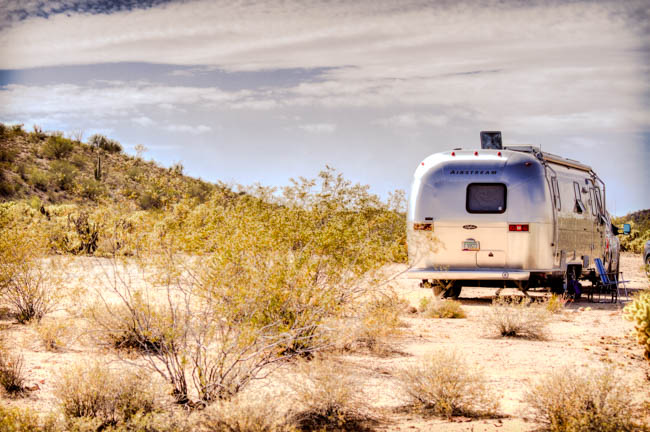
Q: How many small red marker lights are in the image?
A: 5